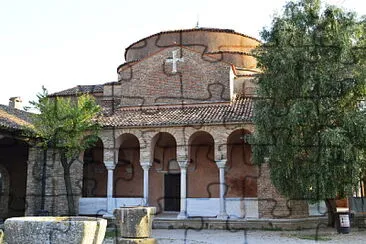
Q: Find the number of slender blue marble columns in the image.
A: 4